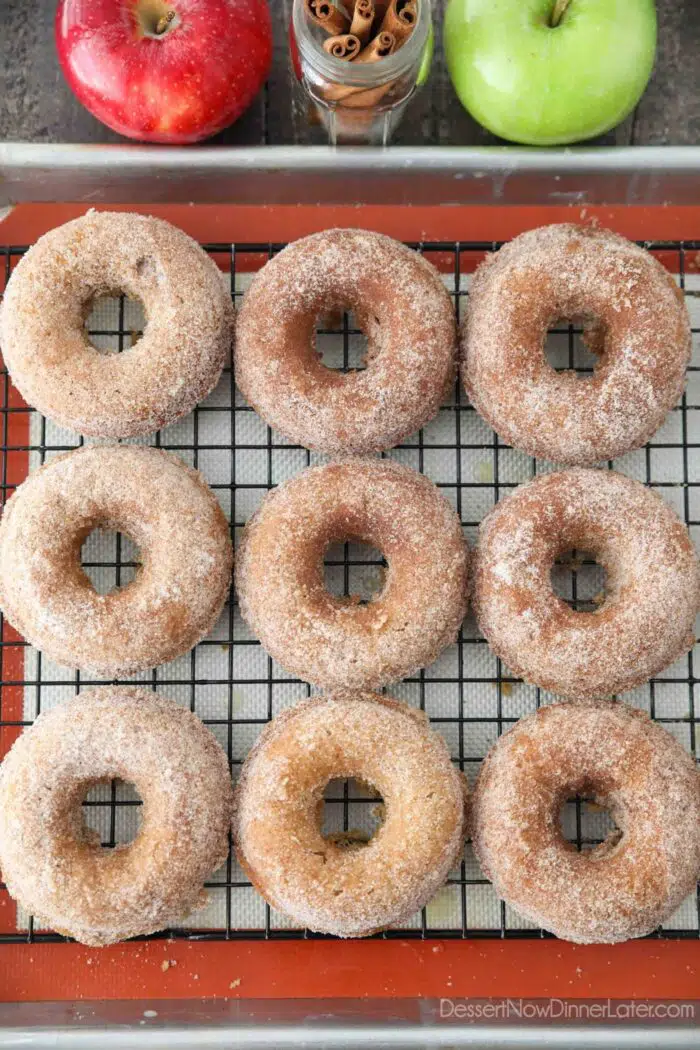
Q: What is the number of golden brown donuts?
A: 9